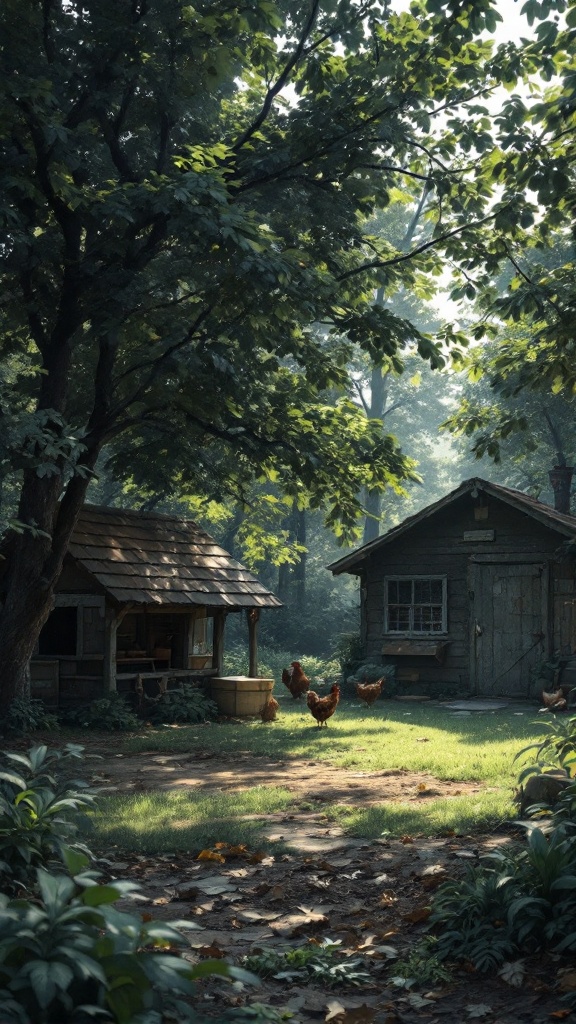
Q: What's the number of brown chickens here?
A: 5